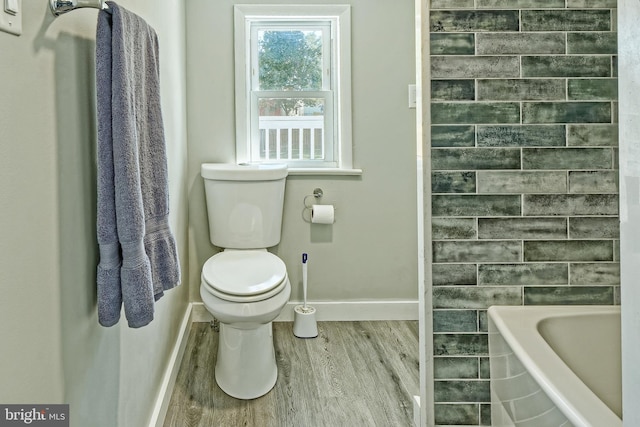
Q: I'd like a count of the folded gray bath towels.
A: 1